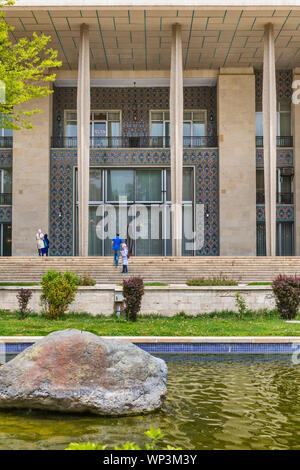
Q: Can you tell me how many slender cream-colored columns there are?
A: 3